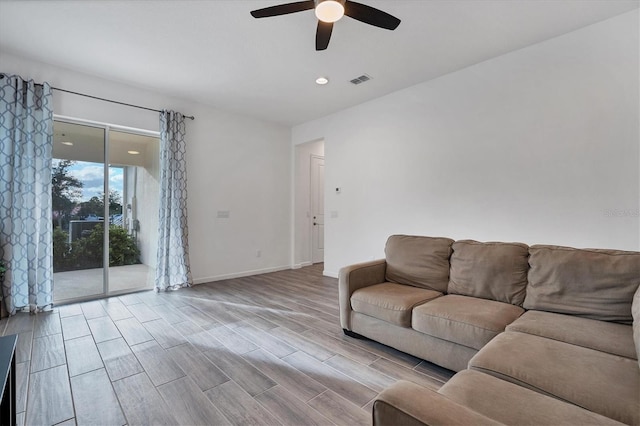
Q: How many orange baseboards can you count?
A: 0